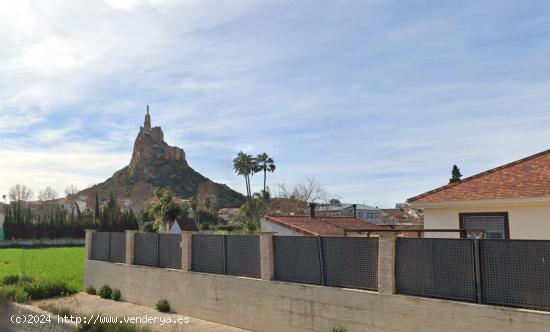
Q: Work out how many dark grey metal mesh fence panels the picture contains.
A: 10